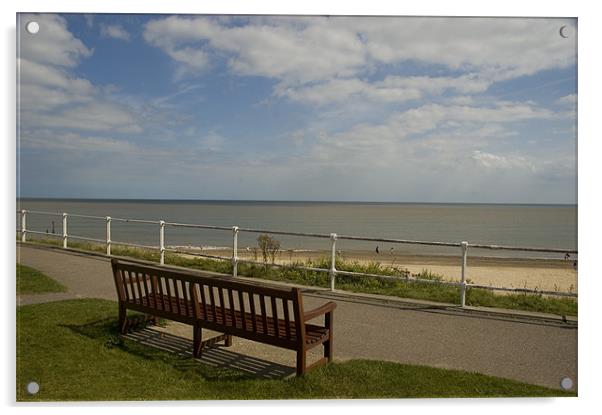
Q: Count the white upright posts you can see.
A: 7